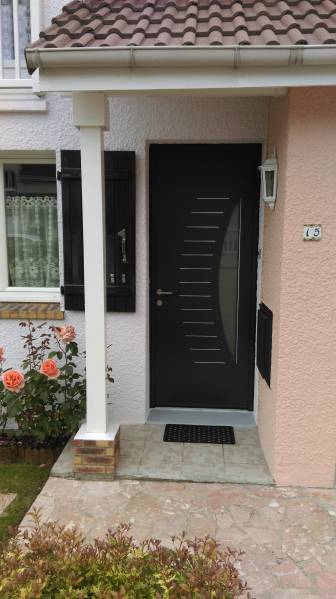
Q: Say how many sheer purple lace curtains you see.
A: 0